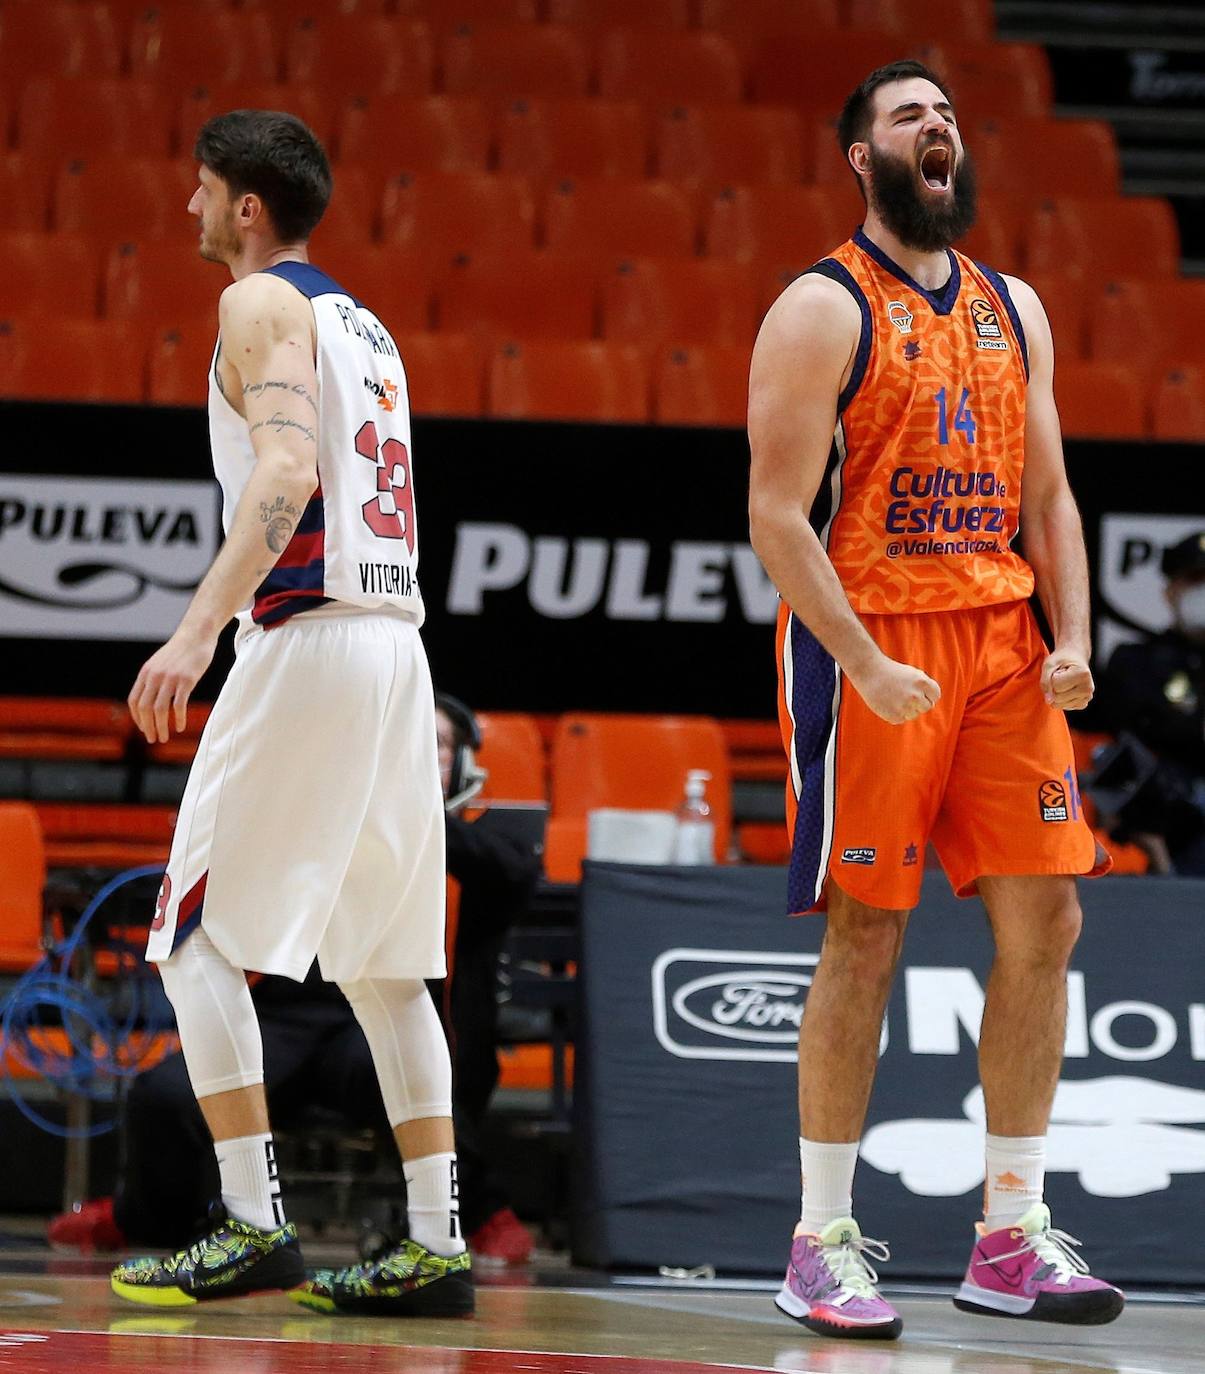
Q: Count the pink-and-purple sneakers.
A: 2